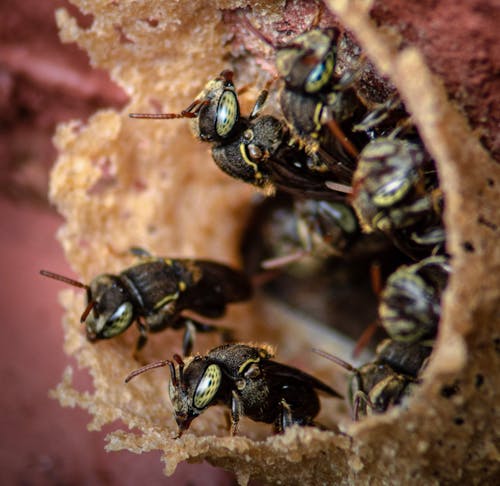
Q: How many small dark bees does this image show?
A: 8